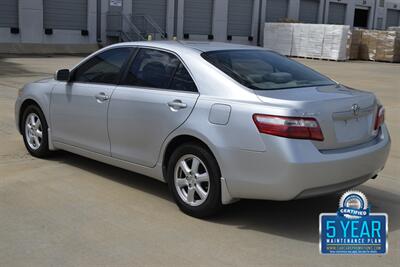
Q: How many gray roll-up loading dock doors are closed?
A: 9